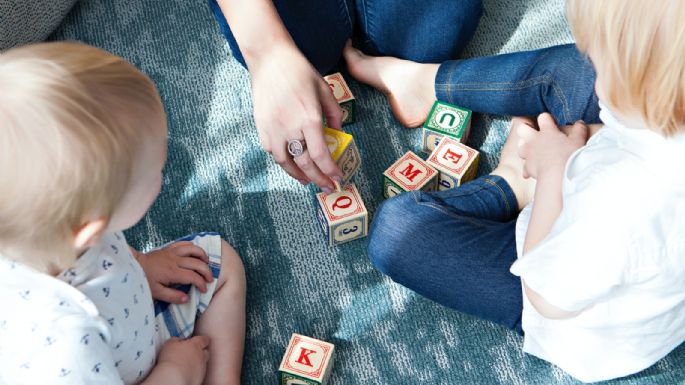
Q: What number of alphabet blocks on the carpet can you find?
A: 7